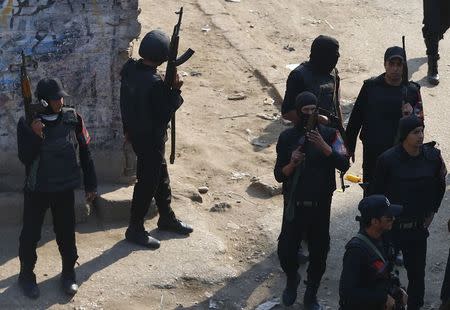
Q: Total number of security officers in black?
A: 8